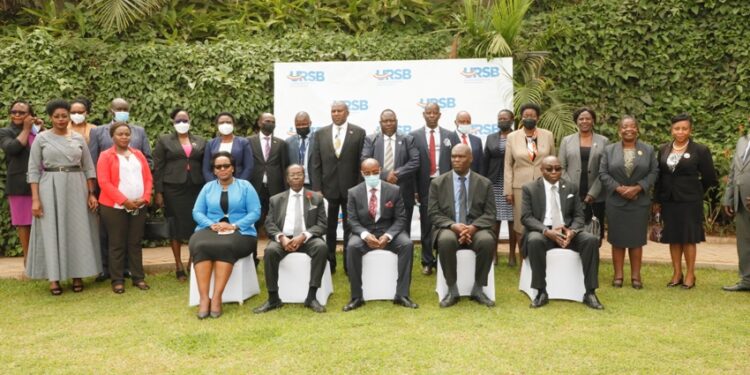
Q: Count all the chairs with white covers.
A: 5